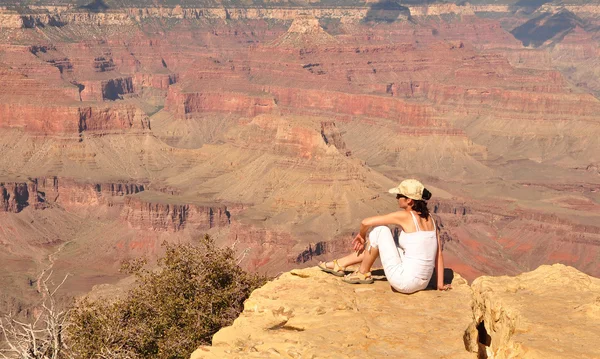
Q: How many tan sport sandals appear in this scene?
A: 2